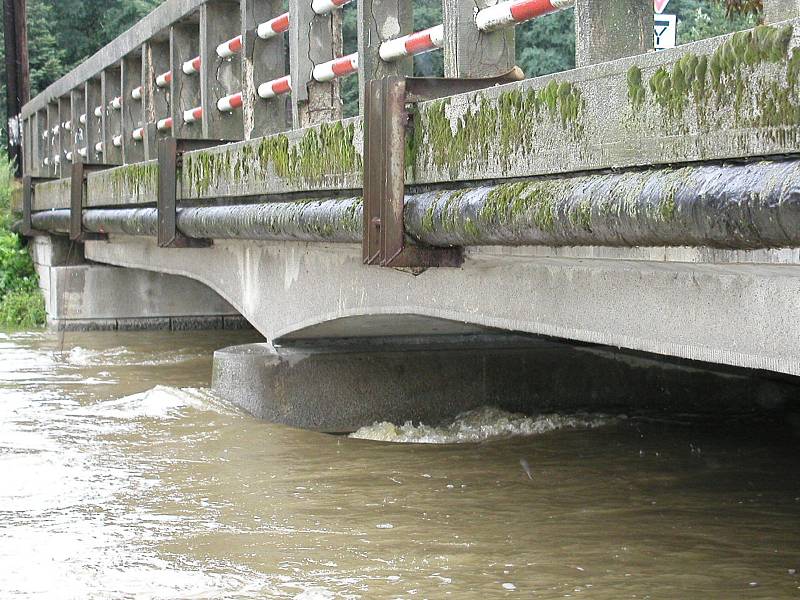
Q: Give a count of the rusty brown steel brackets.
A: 4